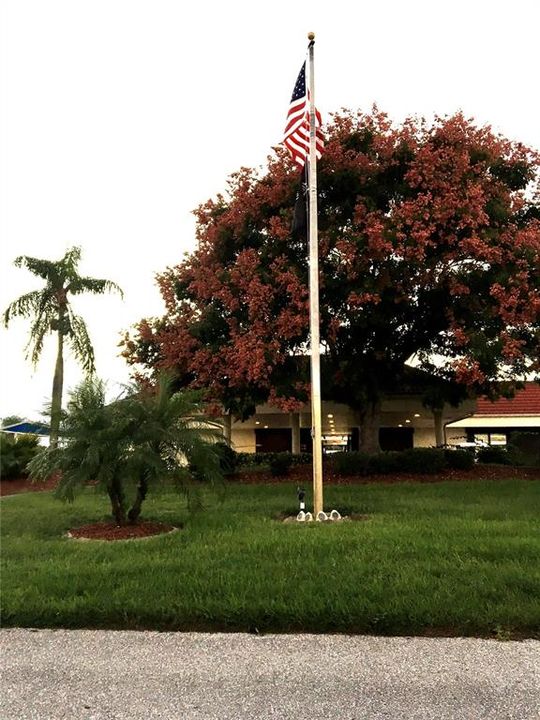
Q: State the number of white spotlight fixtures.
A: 4